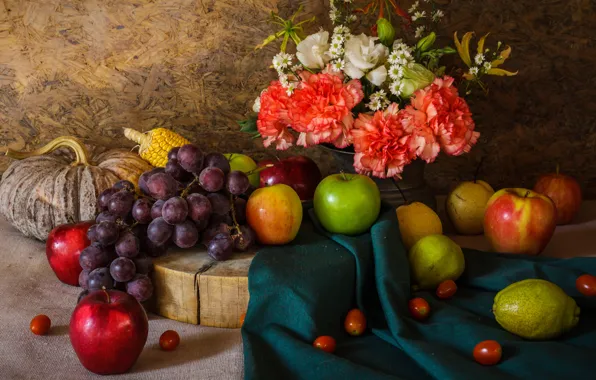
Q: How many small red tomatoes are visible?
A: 8